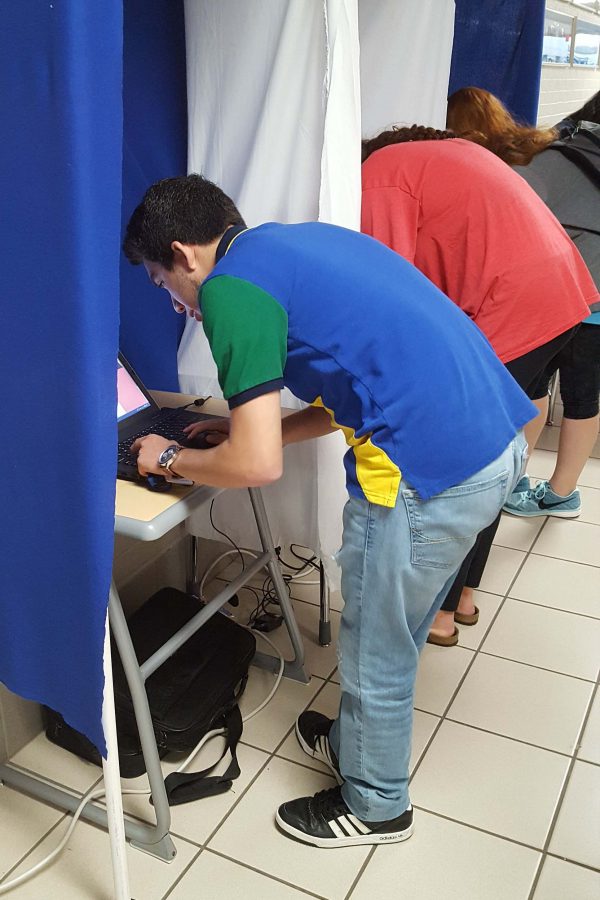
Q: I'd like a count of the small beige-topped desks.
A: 1